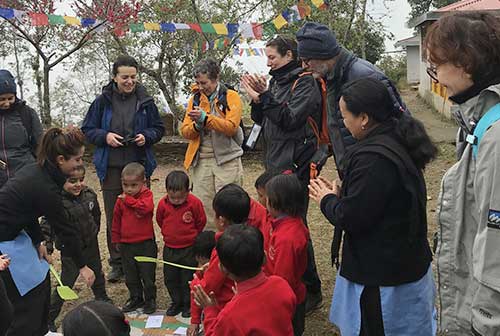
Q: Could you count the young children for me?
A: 9